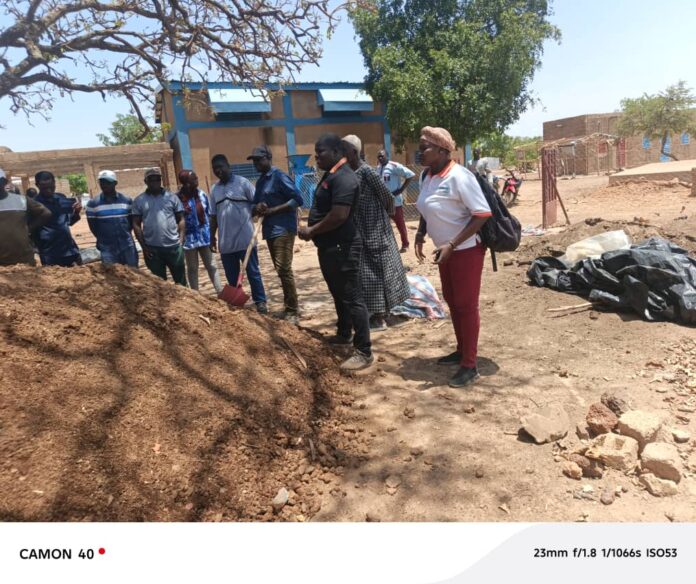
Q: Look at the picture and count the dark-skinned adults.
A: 11